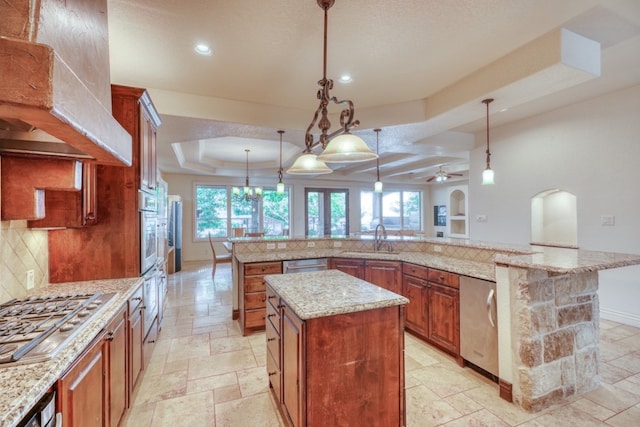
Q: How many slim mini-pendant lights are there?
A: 3